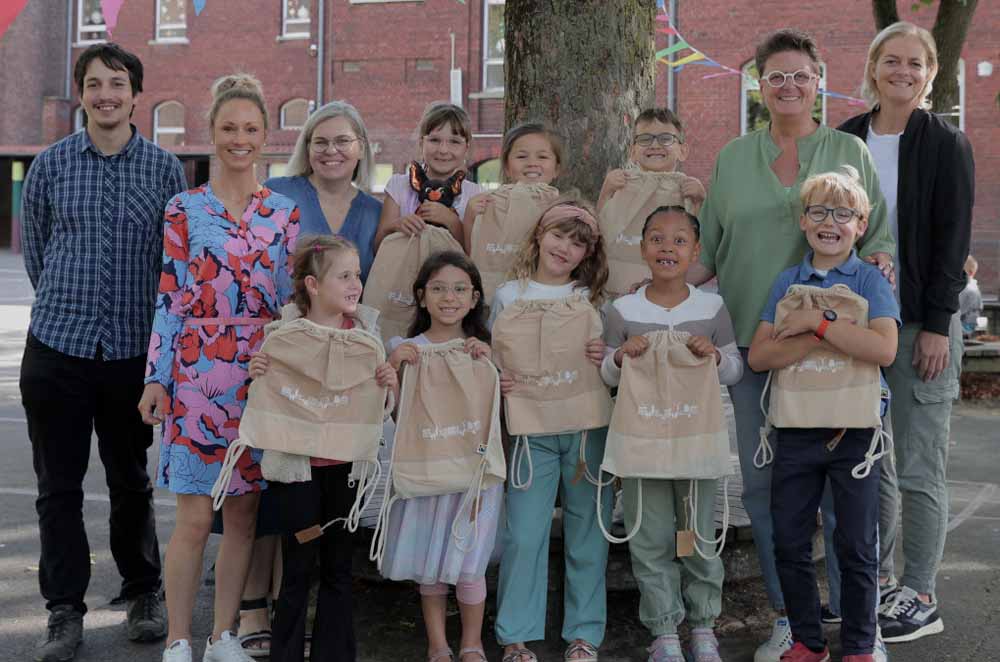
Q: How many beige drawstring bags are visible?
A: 8